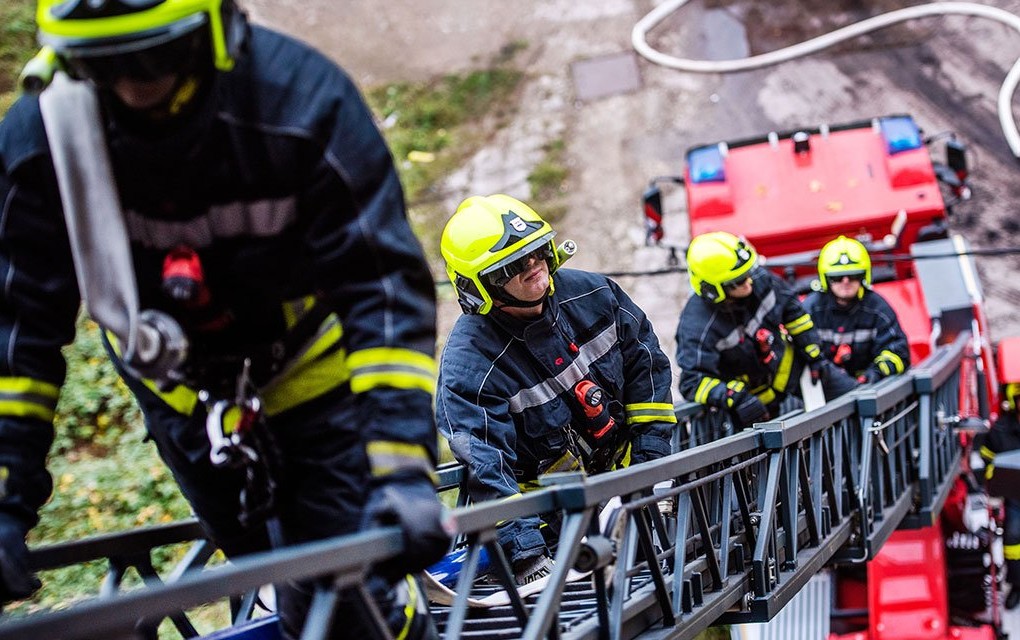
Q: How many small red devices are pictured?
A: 4